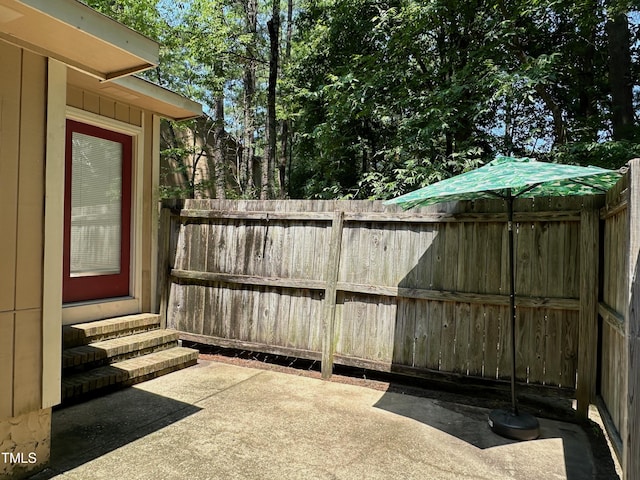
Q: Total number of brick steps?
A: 3